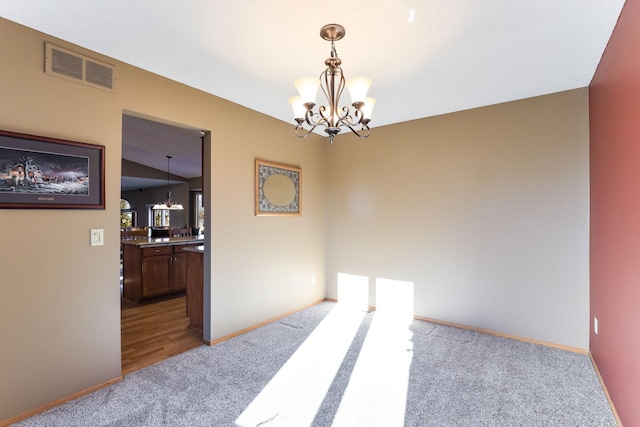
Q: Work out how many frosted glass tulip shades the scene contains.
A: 5